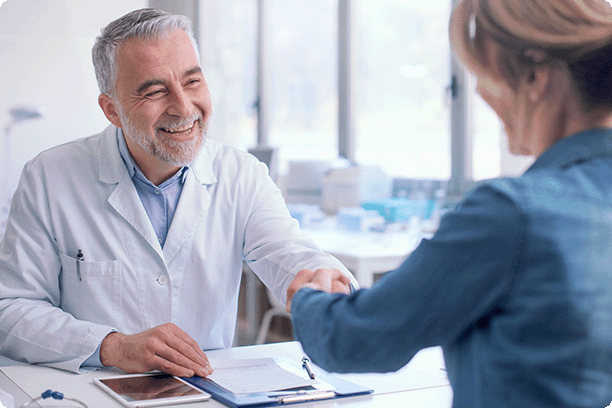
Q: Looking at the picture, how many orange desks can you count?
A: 0